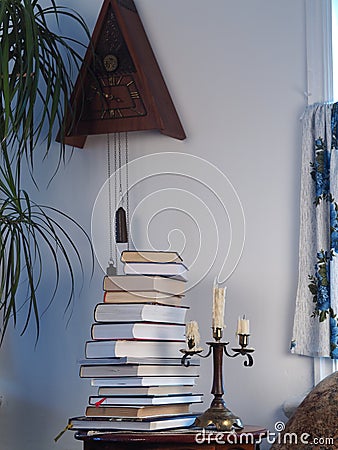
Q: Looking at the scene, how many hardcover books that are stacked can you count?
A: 14